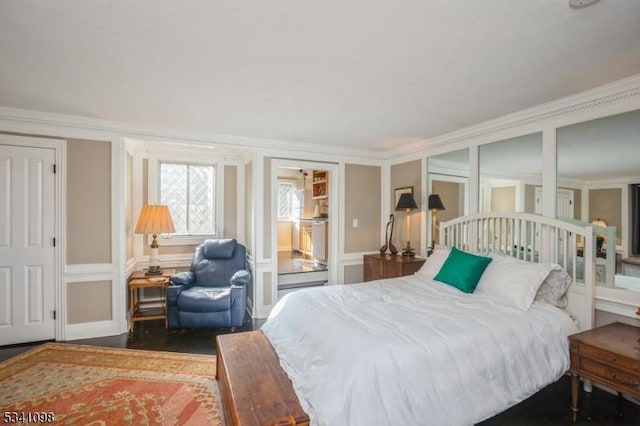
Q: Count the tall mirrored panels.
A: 3